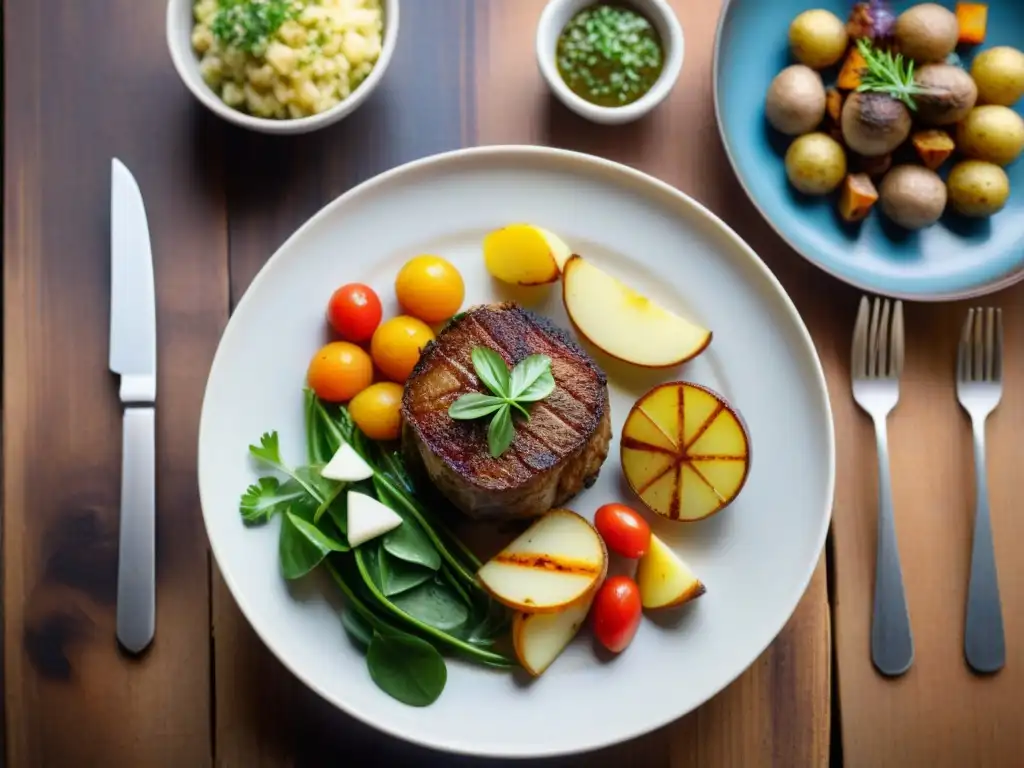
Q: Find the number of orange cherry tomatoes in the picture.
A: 4